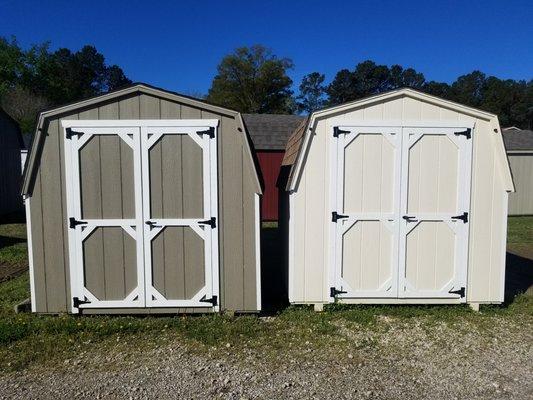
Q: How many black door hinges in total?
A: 12